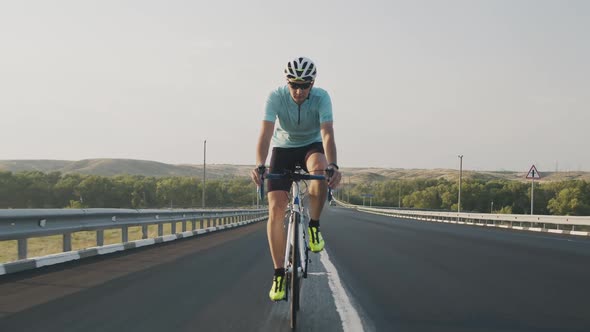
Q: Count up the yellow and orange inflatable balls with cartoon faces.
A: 0